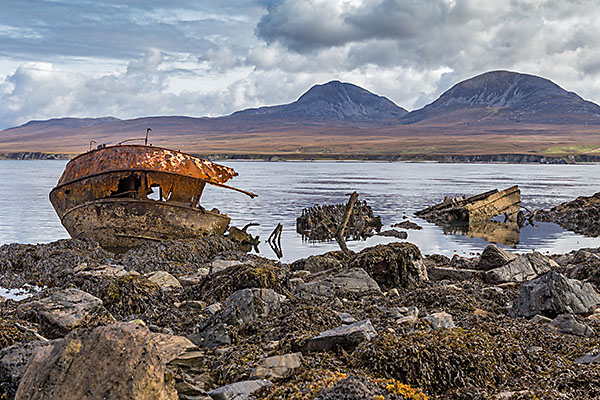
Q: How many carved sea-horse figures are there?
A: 0